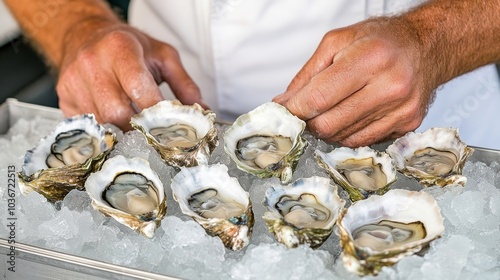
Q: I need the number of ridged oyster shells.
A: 9